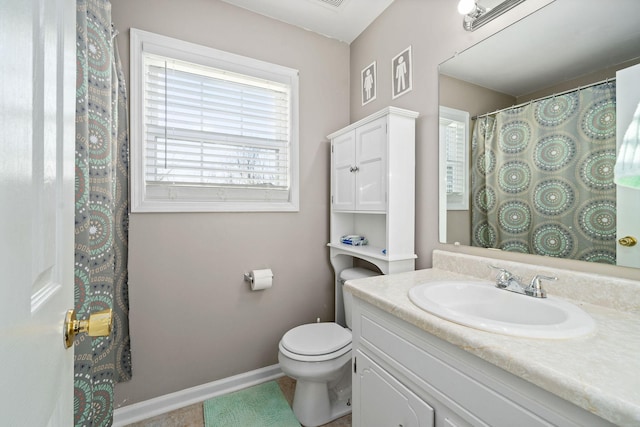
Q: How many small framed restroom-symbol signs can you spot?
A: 2